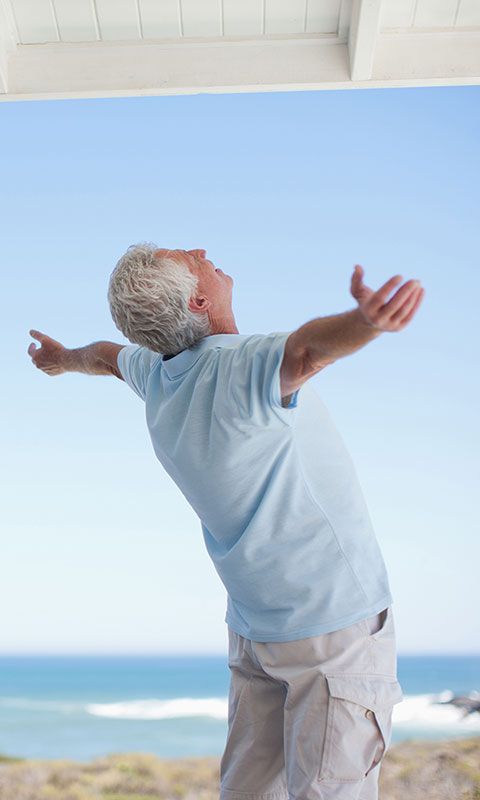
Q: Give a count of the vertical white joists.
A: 2